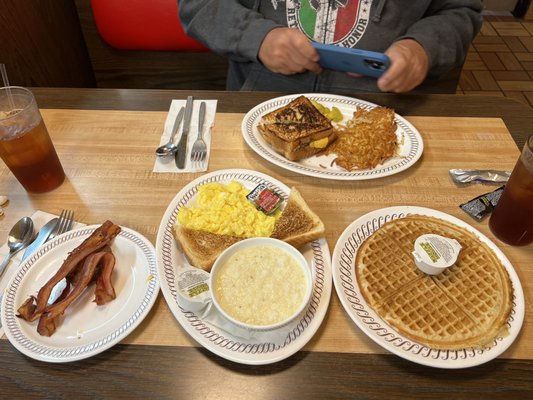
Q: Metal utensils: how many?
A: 6